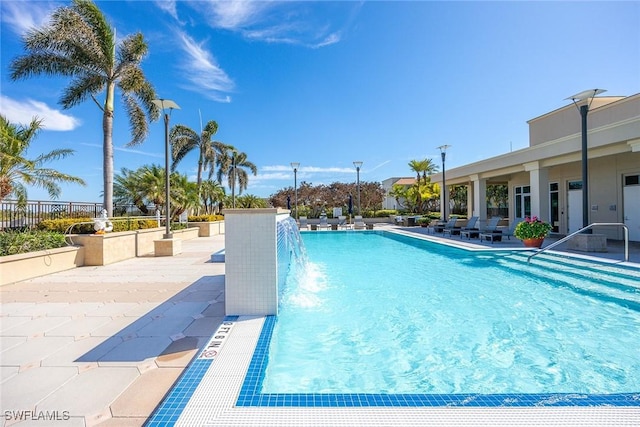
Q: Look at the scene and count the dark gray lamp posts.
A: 5